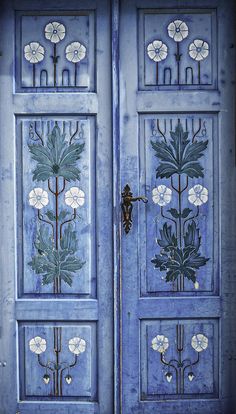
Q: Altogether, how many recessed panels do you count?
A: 6